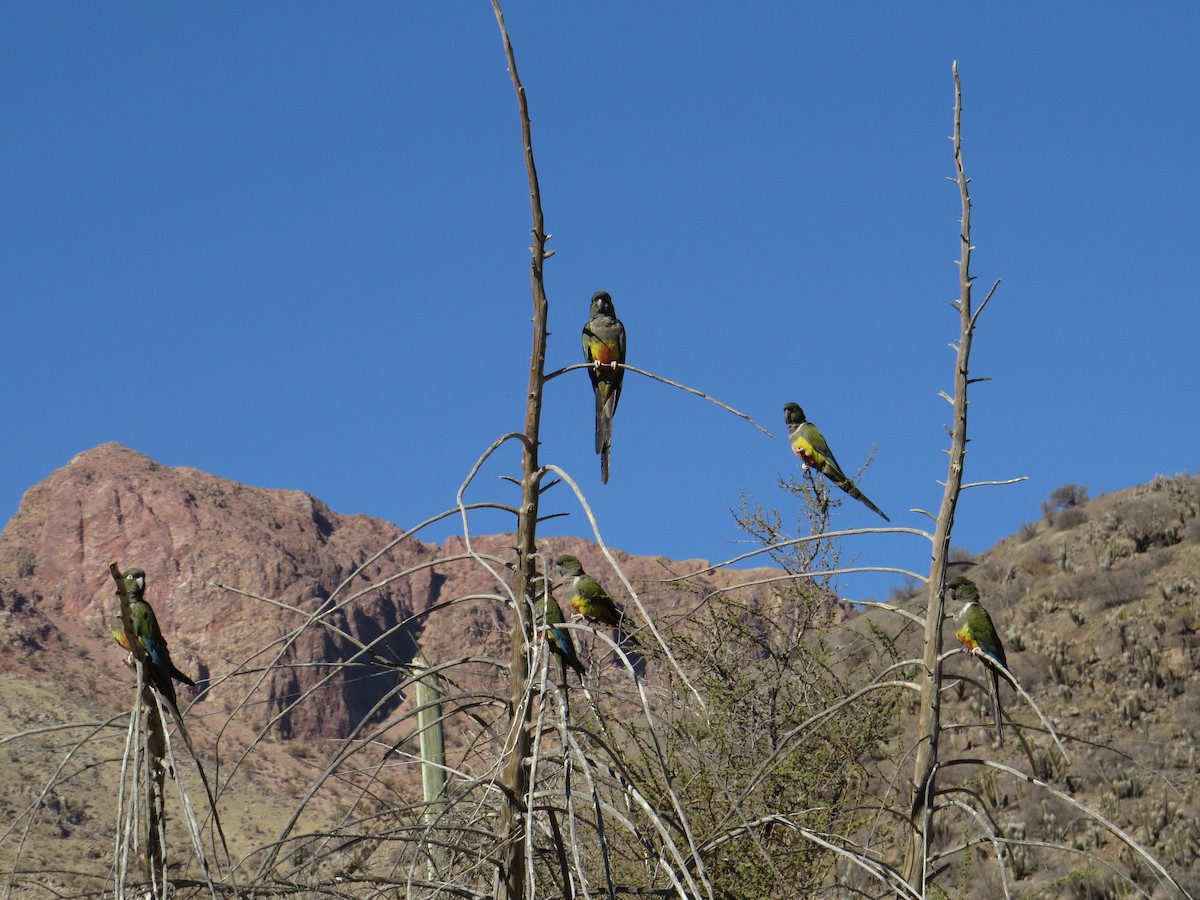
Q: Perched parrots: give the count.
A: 6